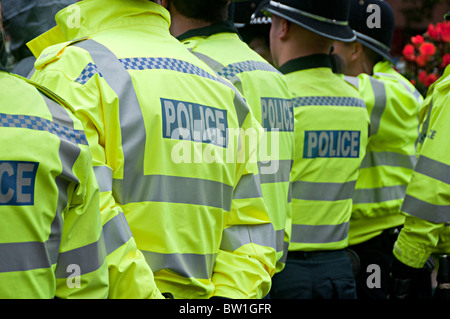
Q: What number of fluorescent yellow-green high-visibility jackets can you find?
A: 6